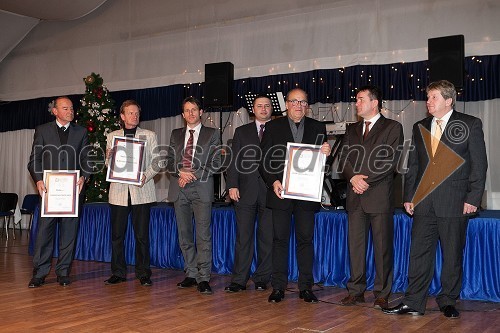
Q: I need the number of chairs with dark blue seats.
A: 2